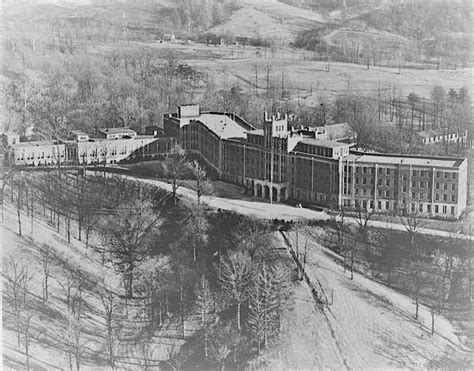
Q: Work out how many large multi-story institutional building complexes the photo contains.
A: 1